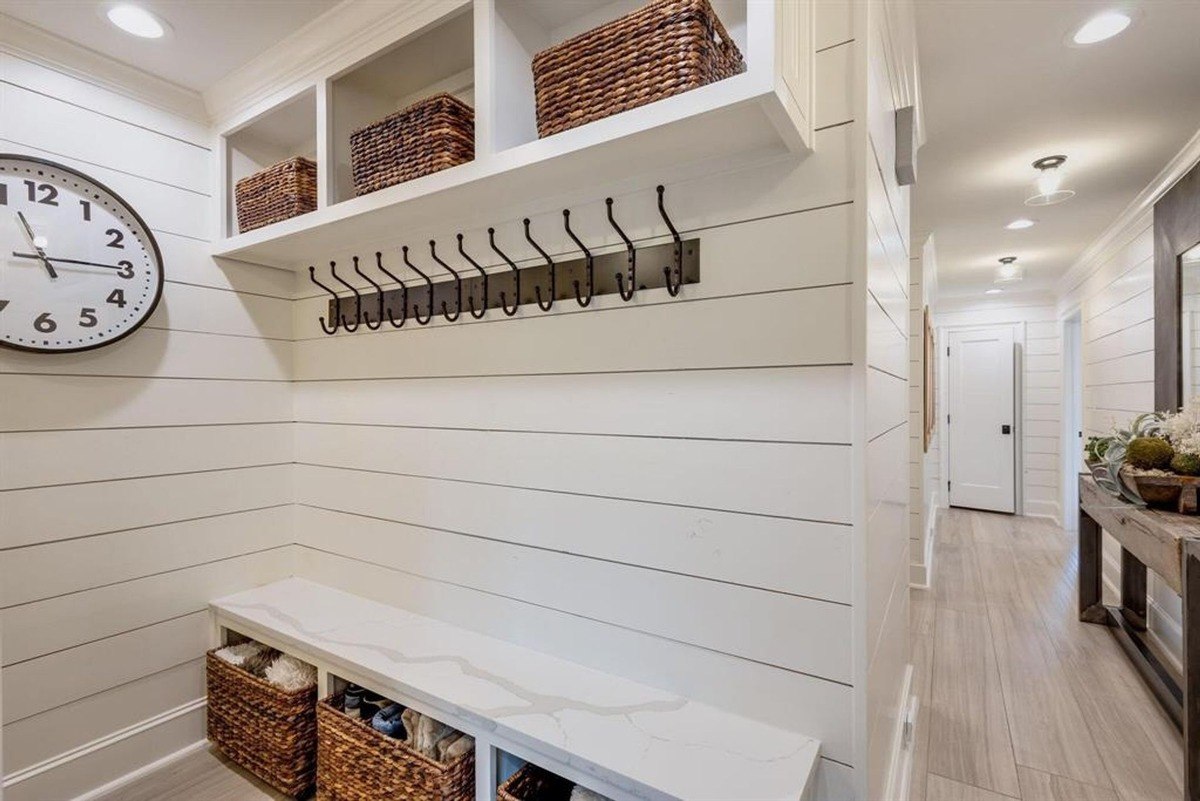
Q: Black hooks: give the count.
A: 12